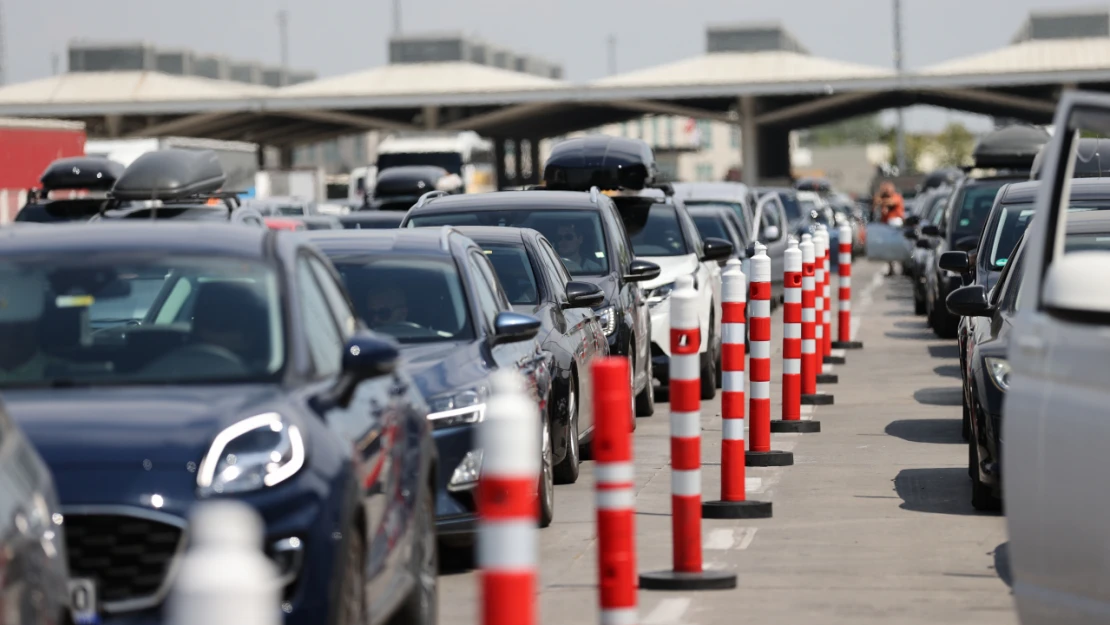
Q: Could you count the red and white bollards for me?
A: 11